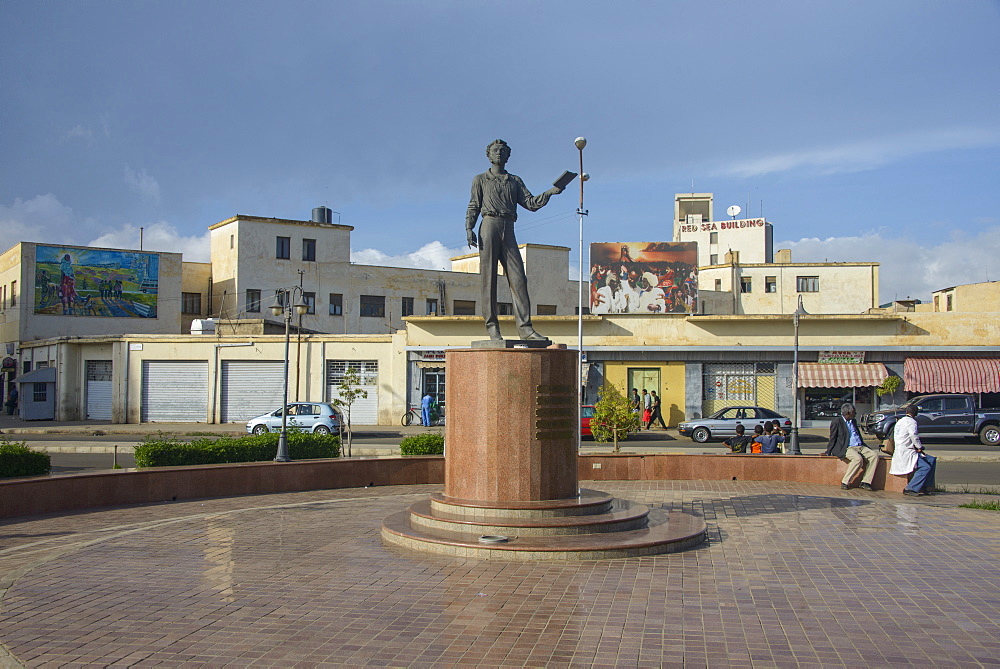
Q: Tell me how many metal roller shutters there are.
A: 4